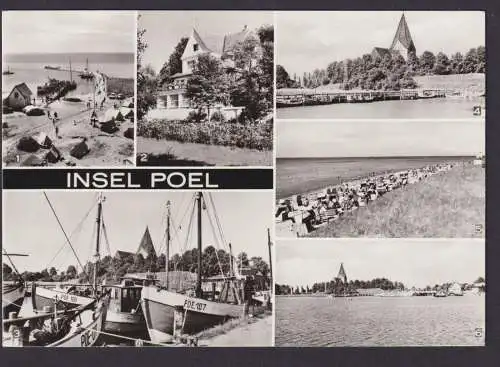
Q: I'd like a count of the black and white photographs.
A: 6